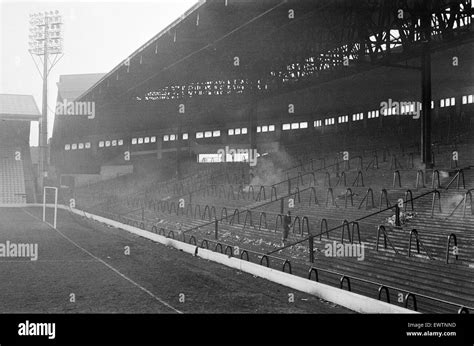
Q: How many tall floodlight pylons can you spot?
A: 1